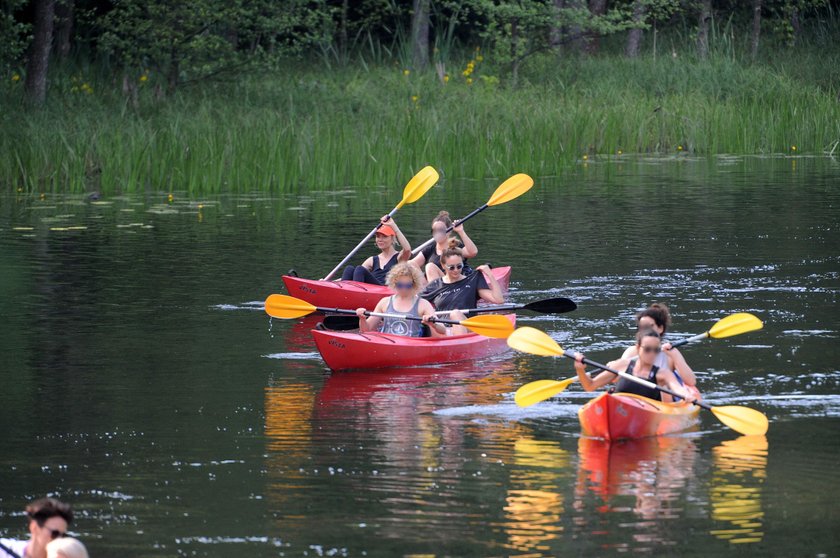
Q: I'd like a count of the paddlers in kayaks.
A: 6